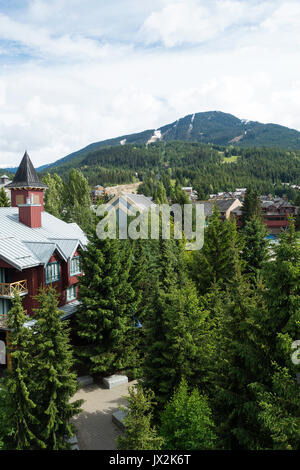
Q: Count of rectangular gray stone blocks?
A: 4